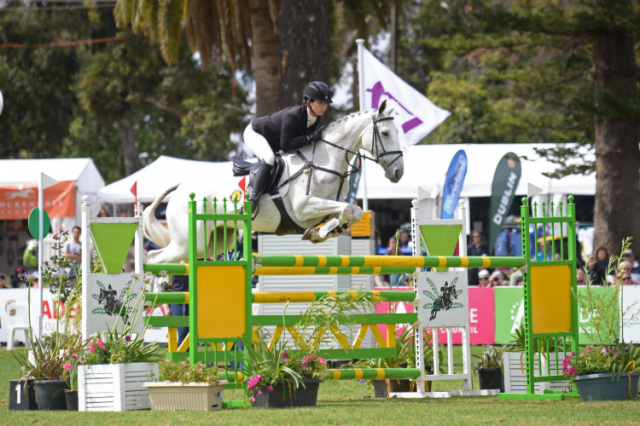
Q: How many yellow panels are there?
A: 2